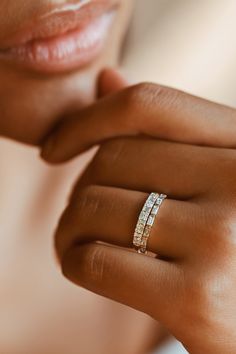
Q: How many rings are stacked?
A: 2